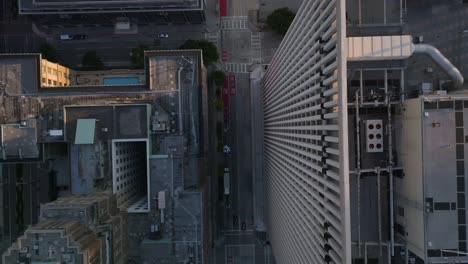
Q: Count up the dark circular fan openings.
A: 6